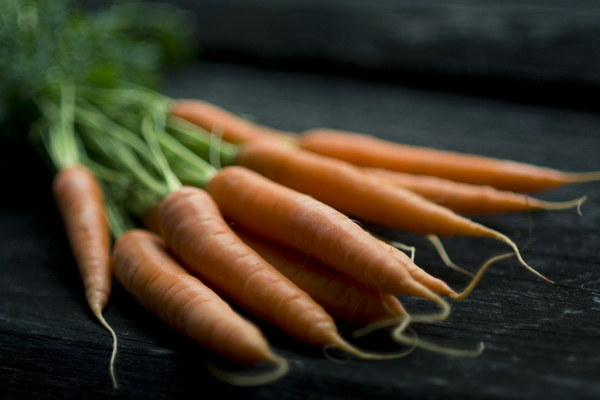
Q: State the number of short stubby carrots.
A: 0